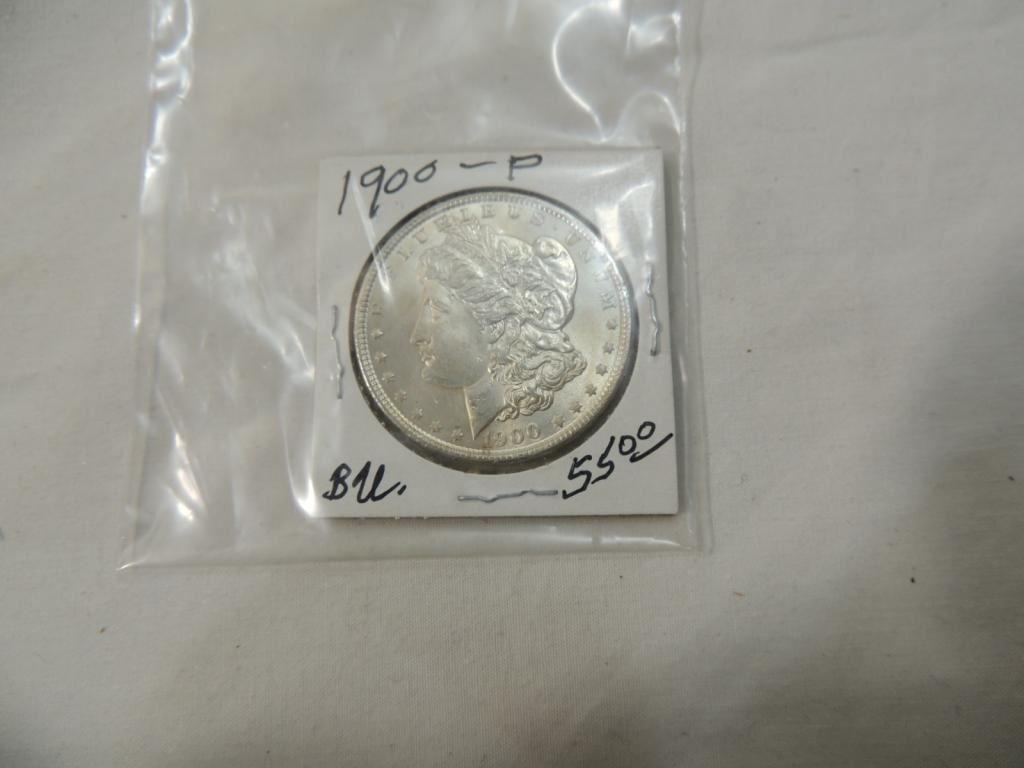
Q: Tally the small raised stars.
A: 13